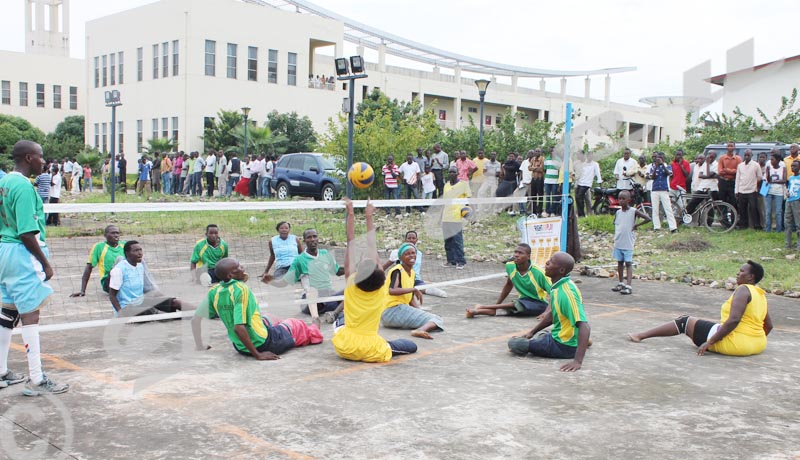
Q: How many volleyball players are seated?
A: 12